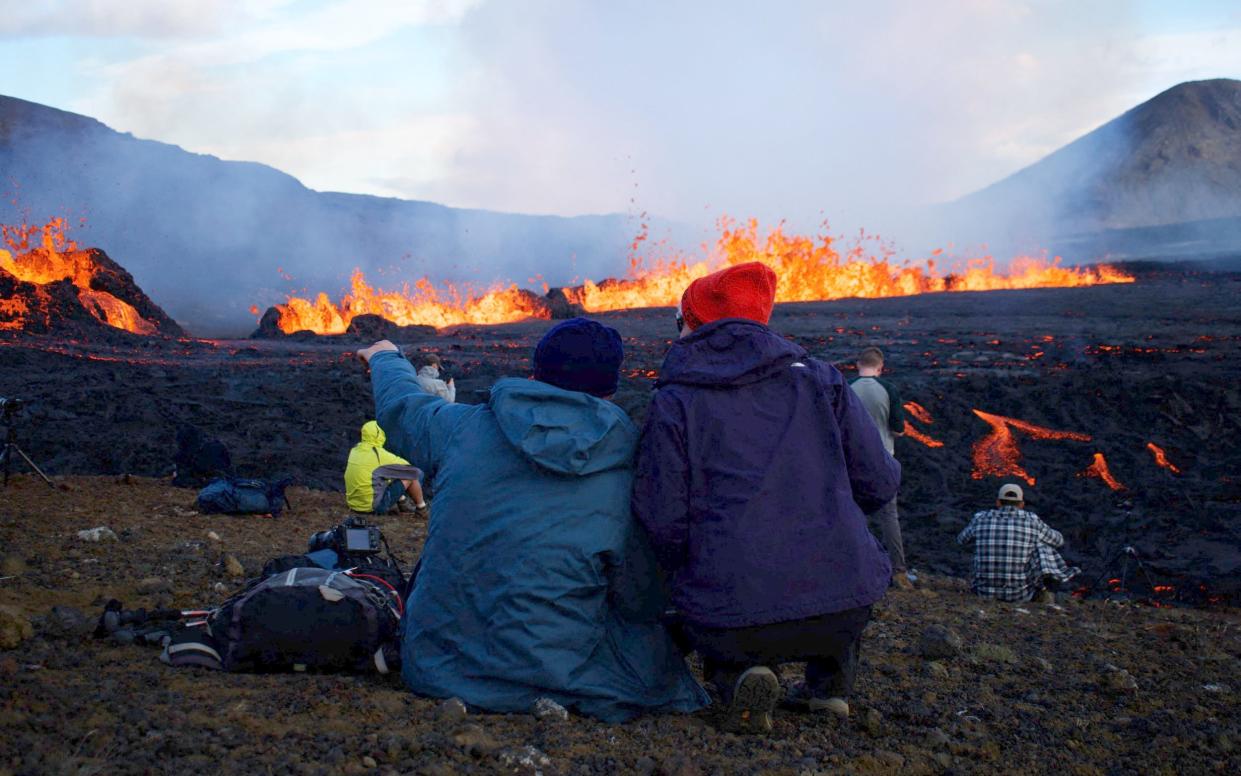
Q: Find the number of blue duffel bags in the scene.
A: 1